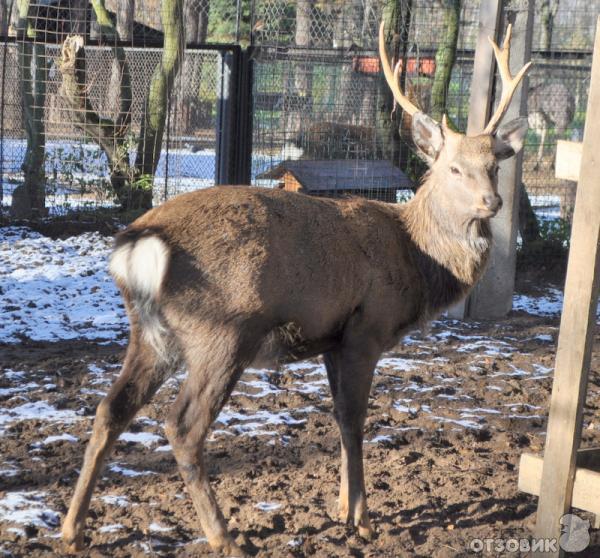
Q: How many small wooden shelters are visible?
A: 1